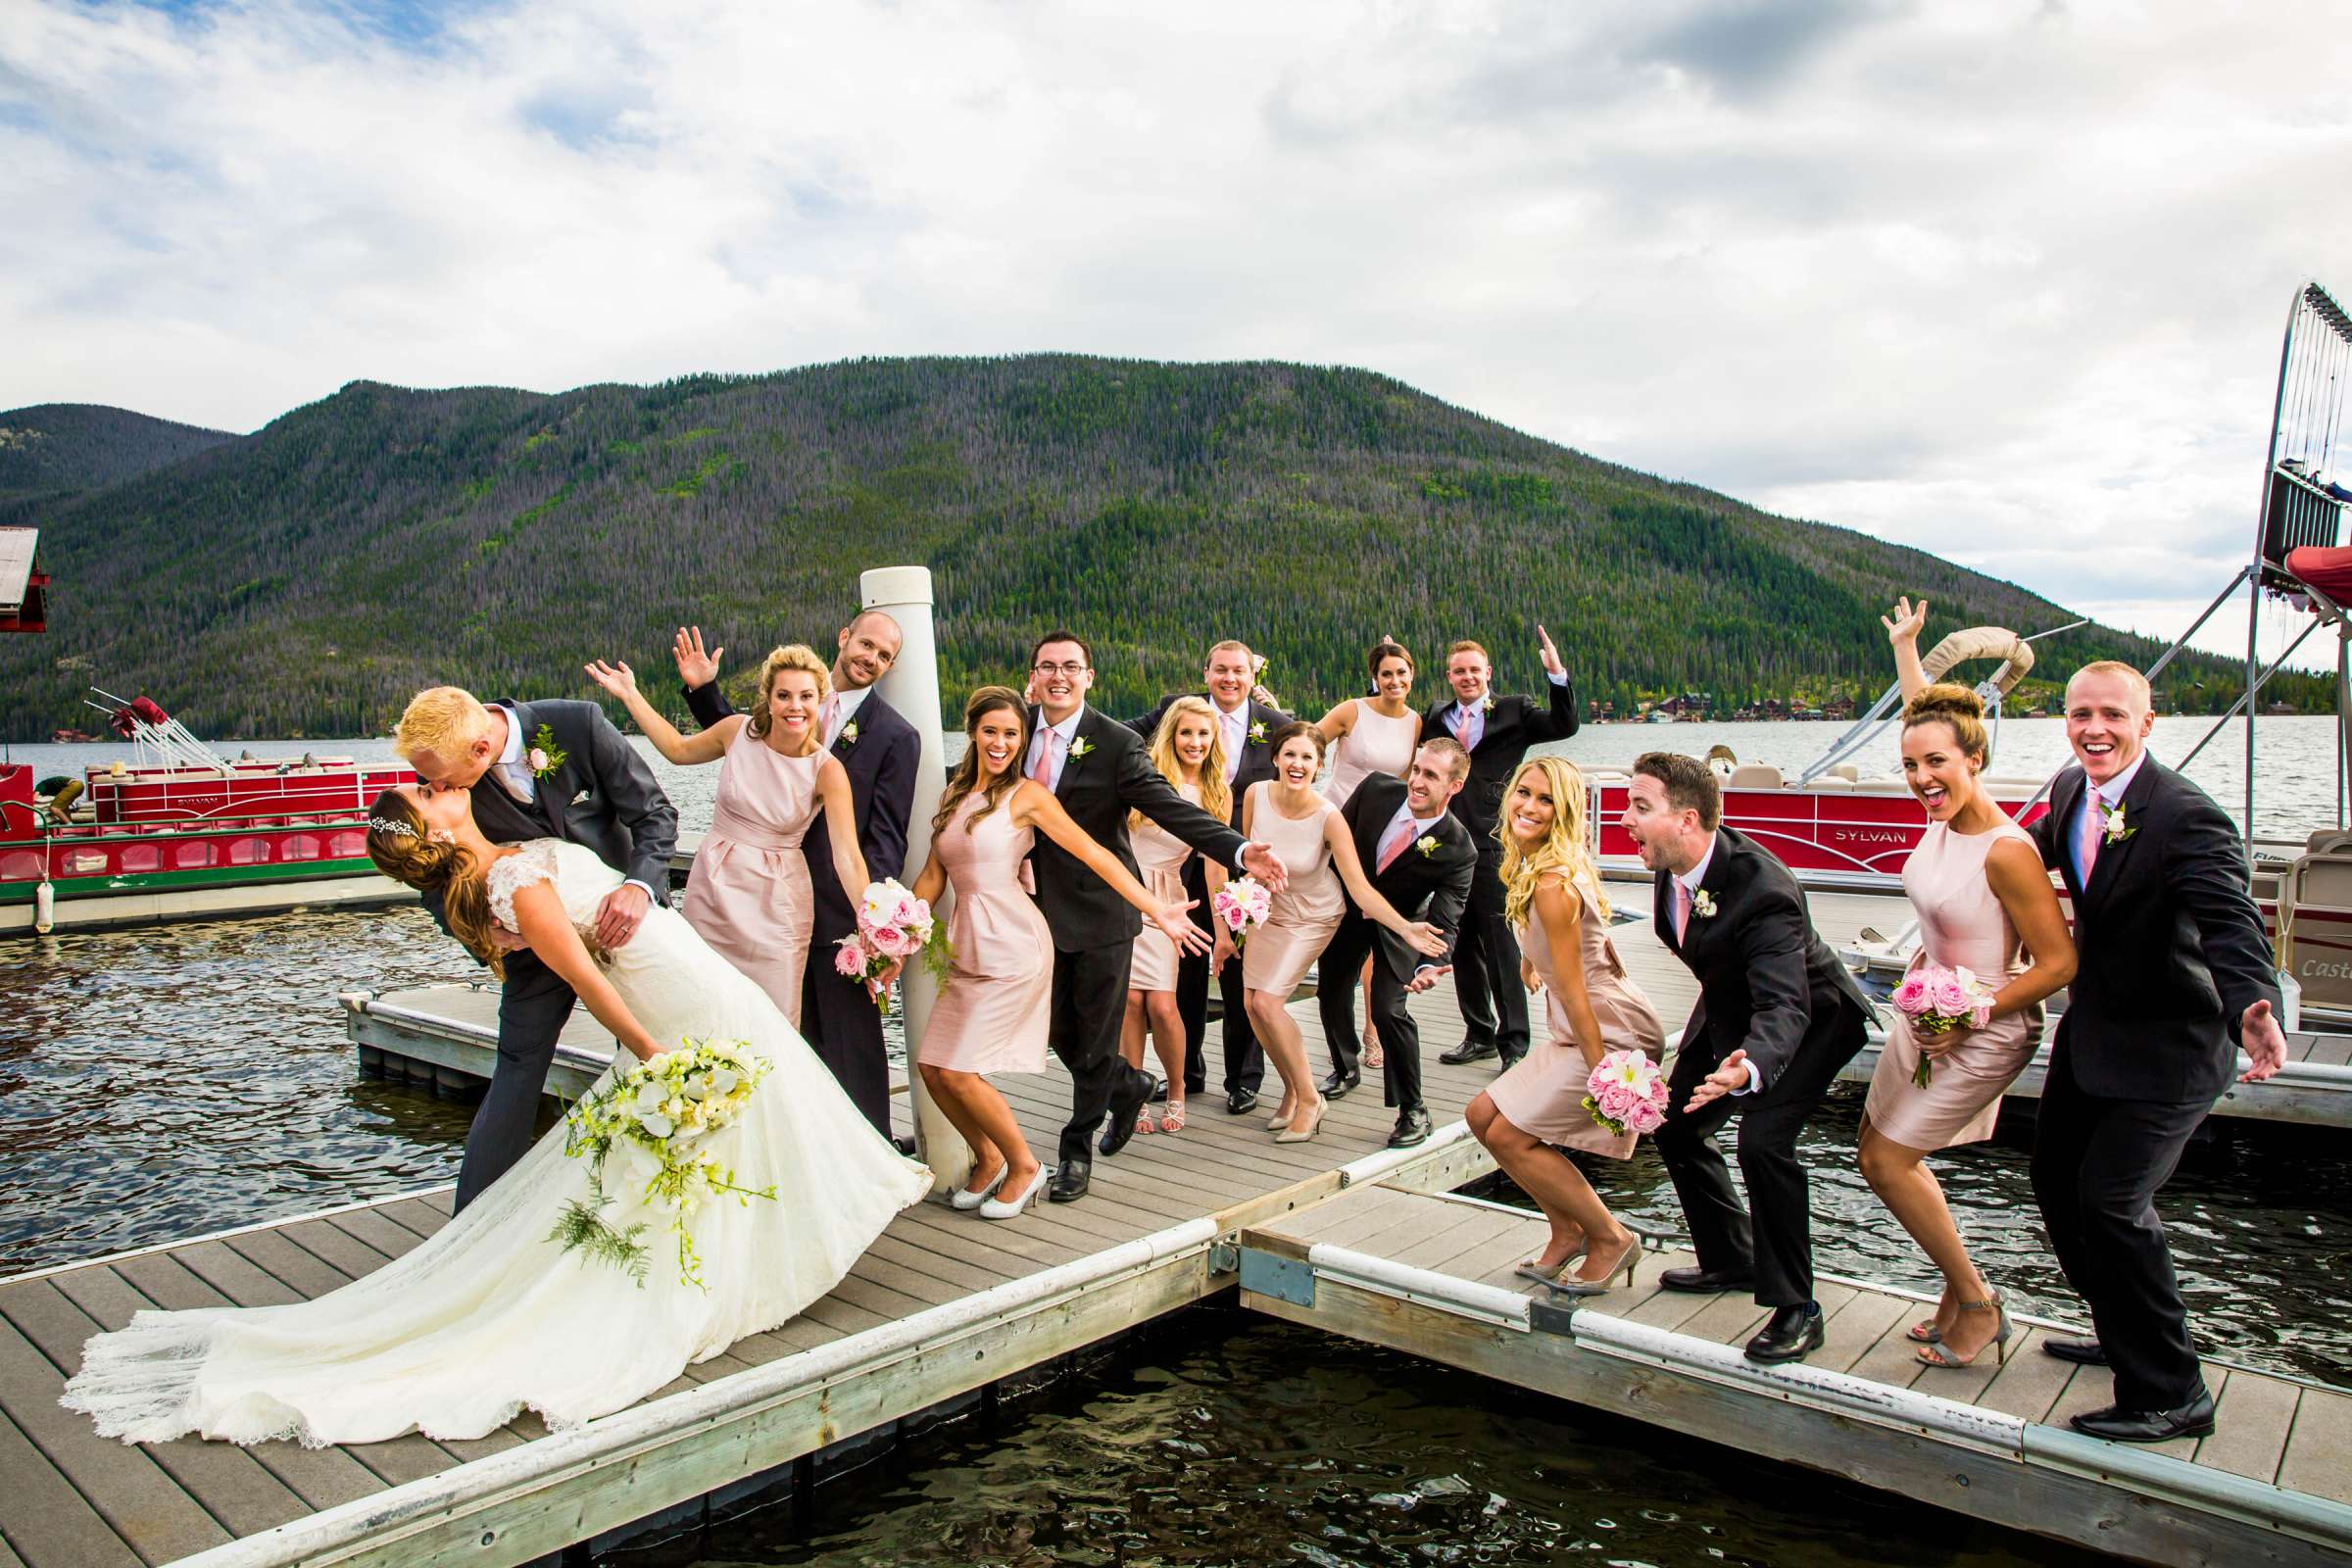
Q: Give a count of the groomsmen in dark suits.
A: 7